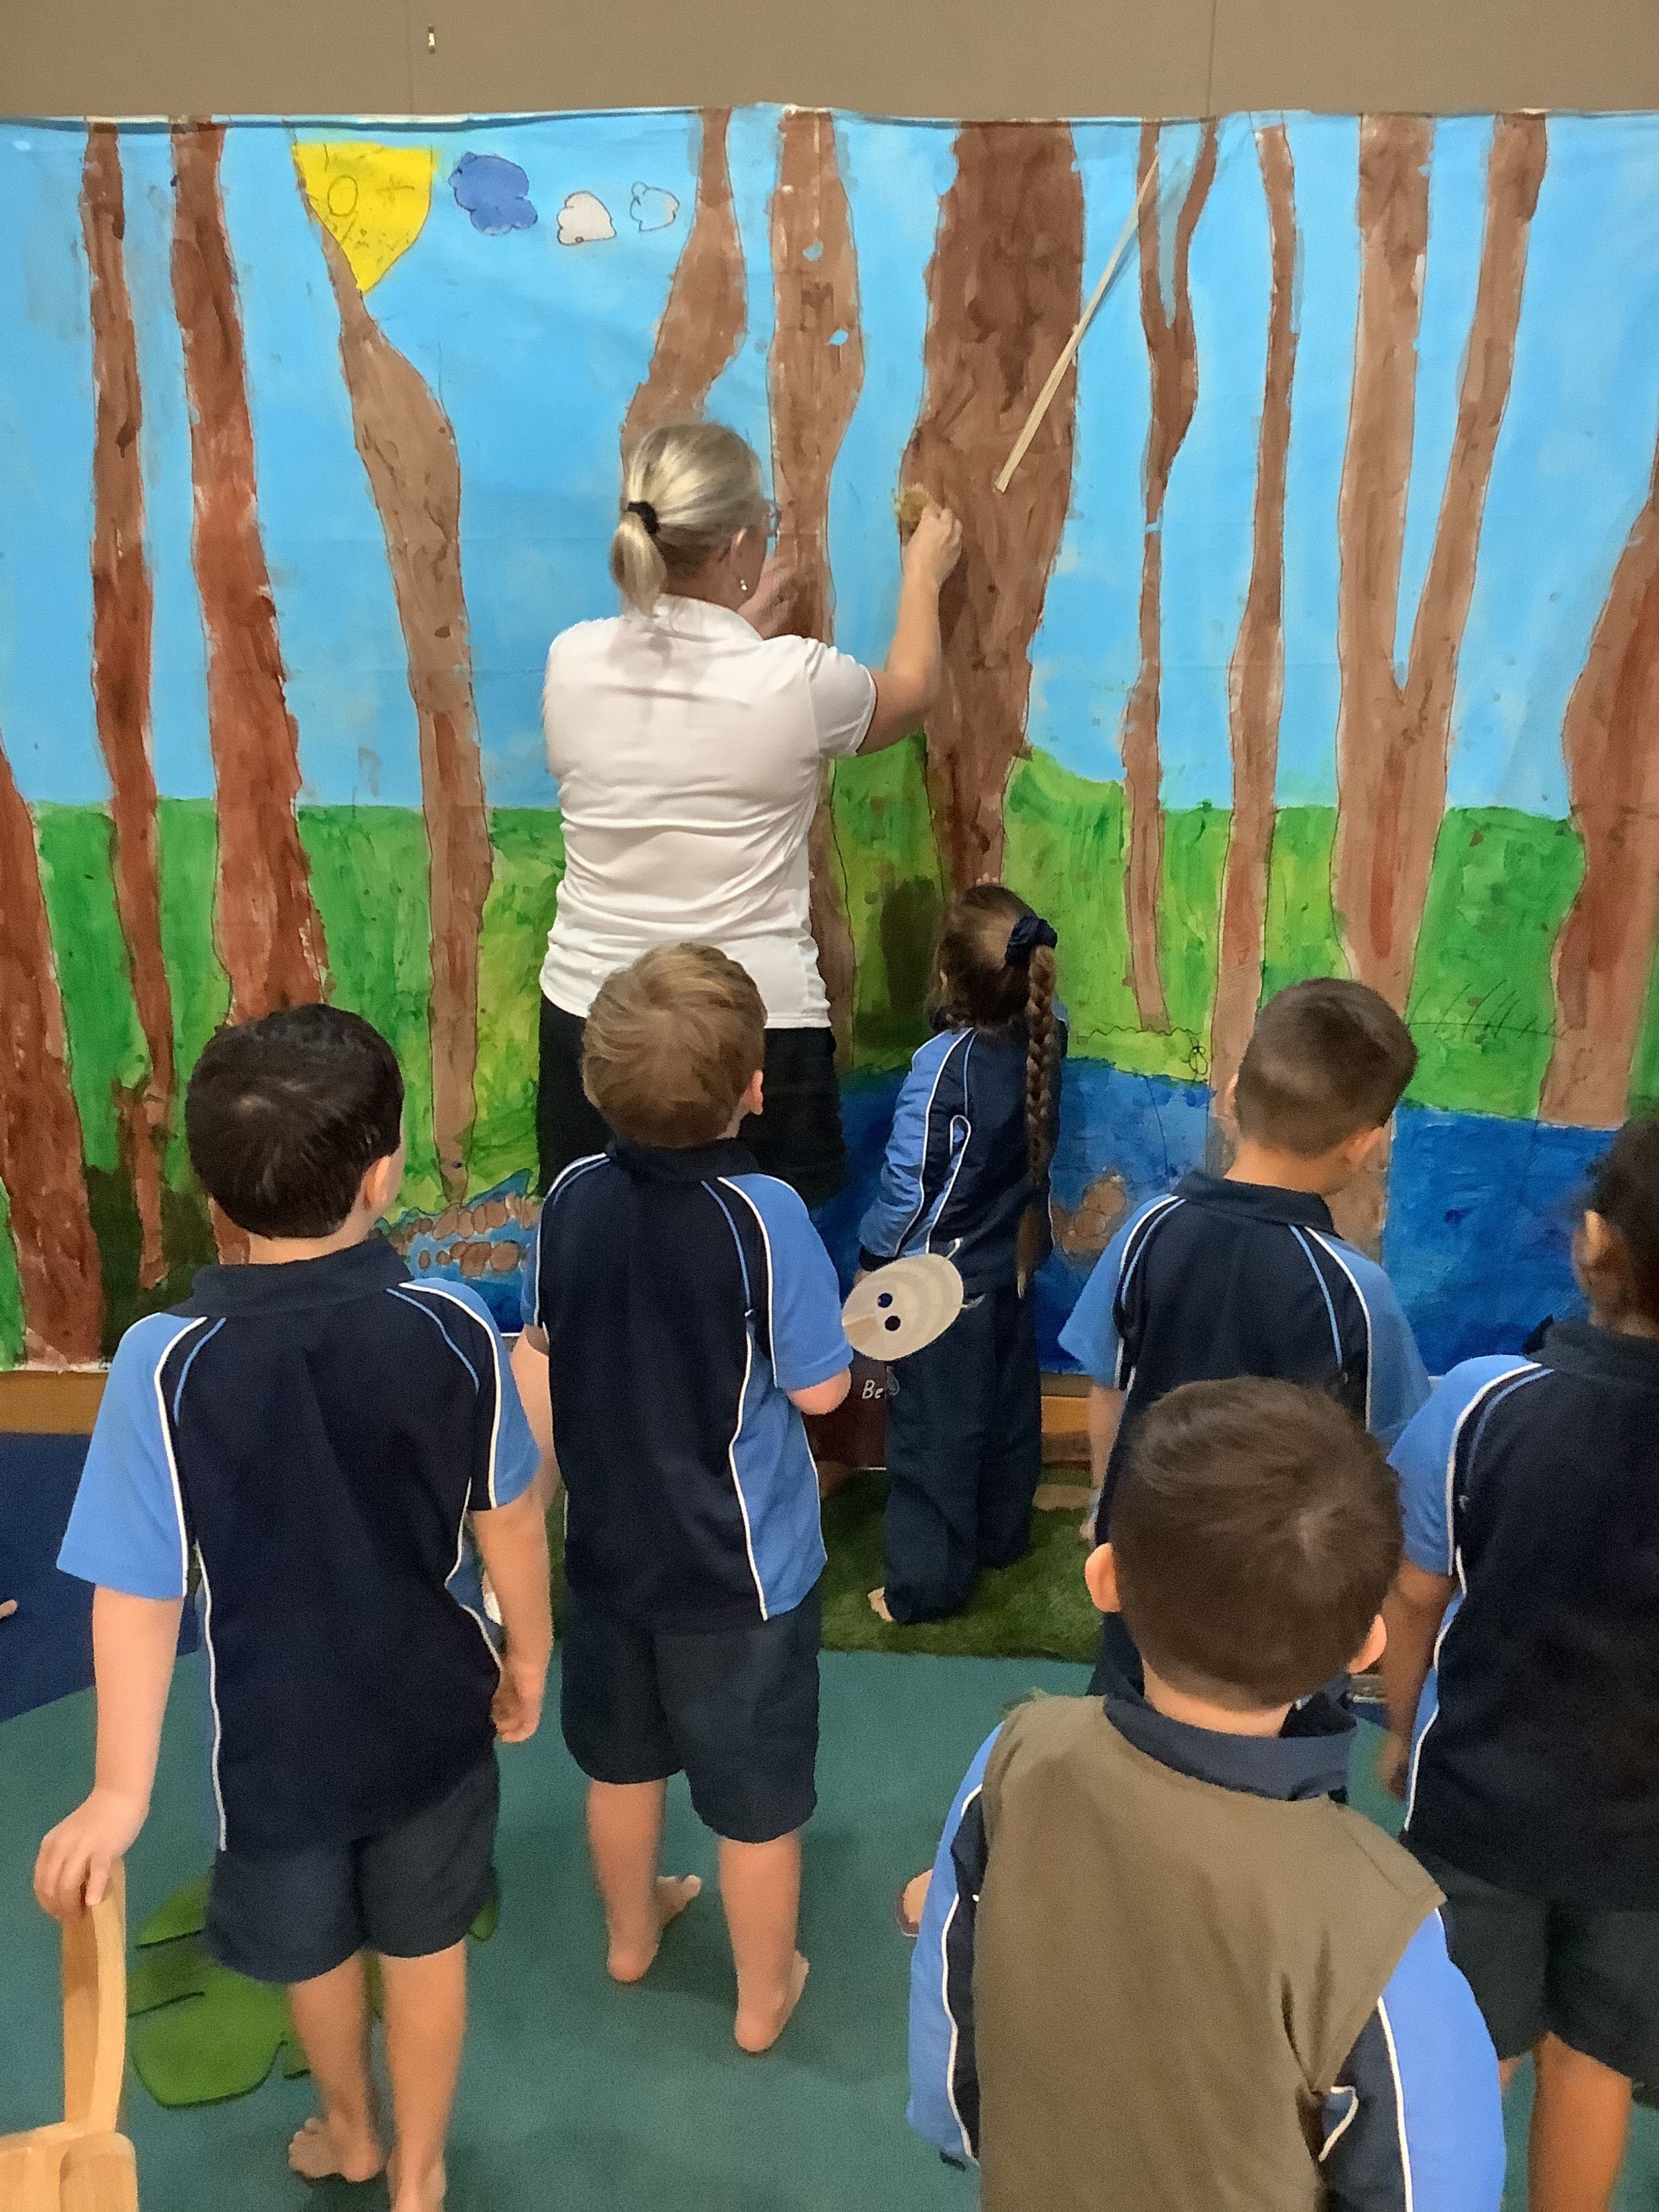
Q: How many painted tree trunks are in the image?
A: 11